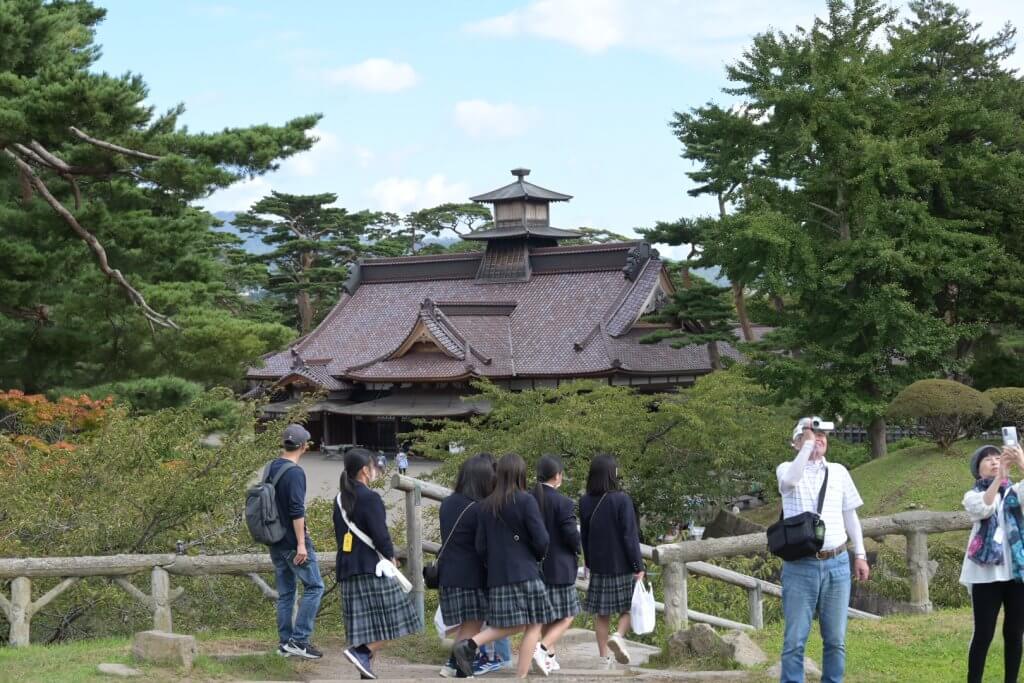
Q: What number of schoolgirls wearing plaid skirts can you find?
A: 5